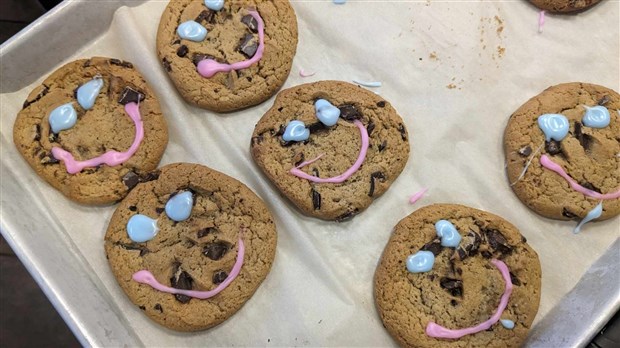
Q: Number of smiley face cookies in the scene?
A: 6